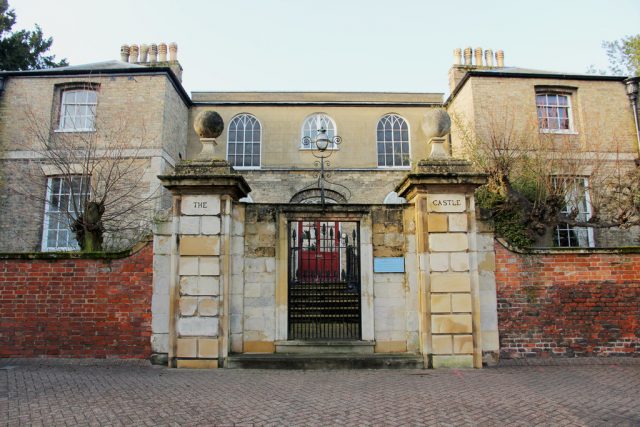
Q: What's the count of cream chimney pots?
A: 11